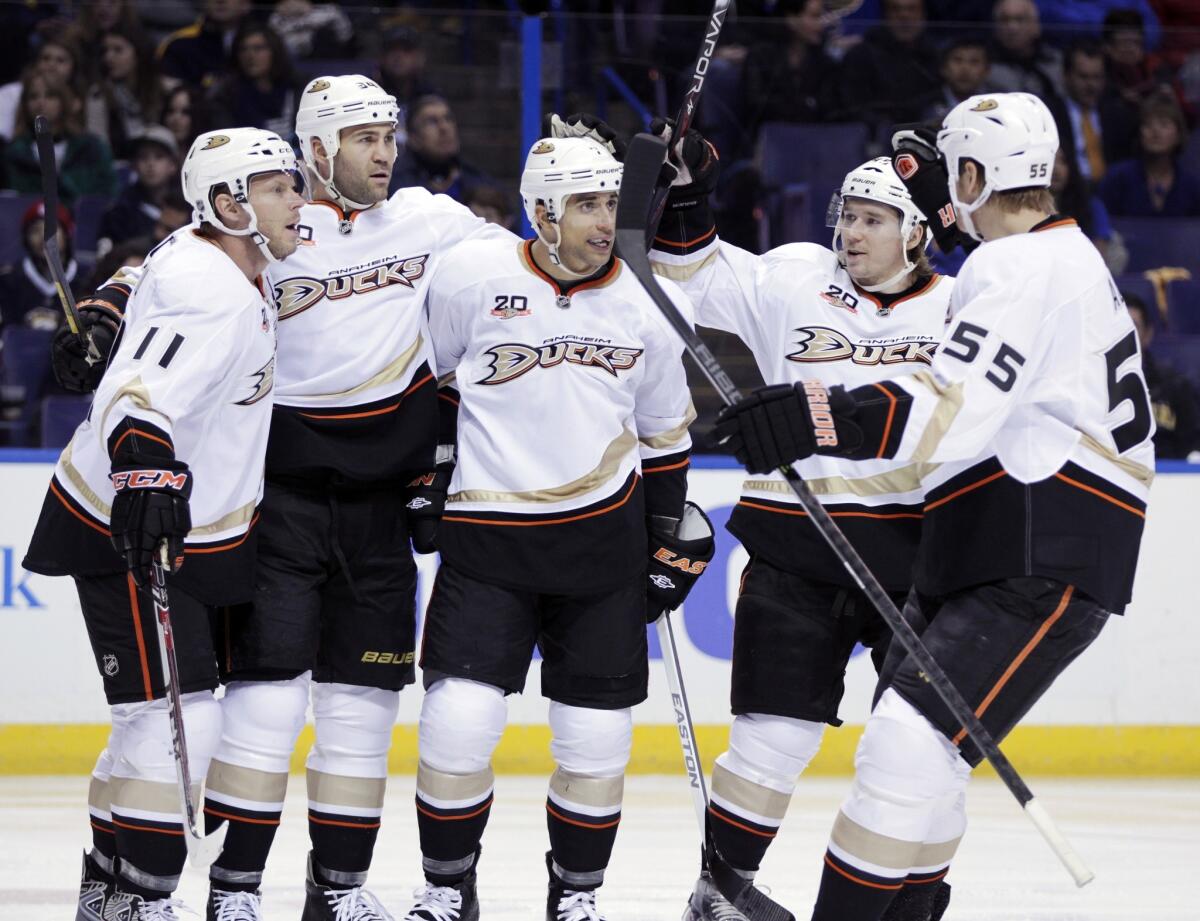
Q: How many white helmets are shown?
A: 5